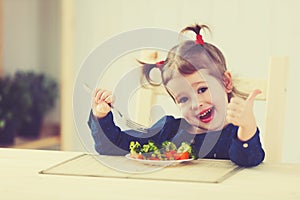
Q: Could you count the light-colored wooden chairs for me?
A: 1